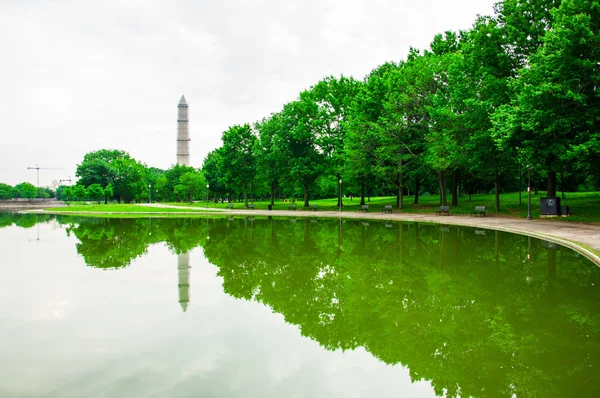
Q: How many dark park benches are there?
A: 8